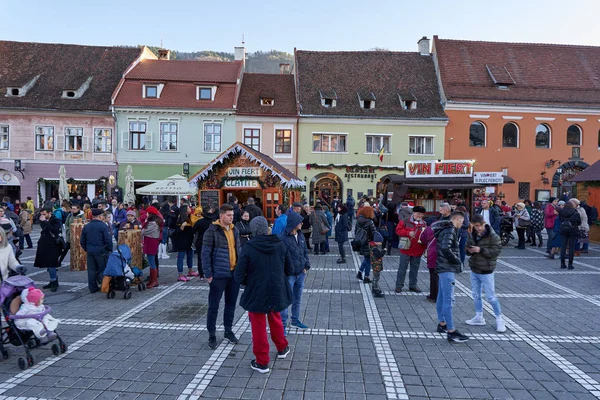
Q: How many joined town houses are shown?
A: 5